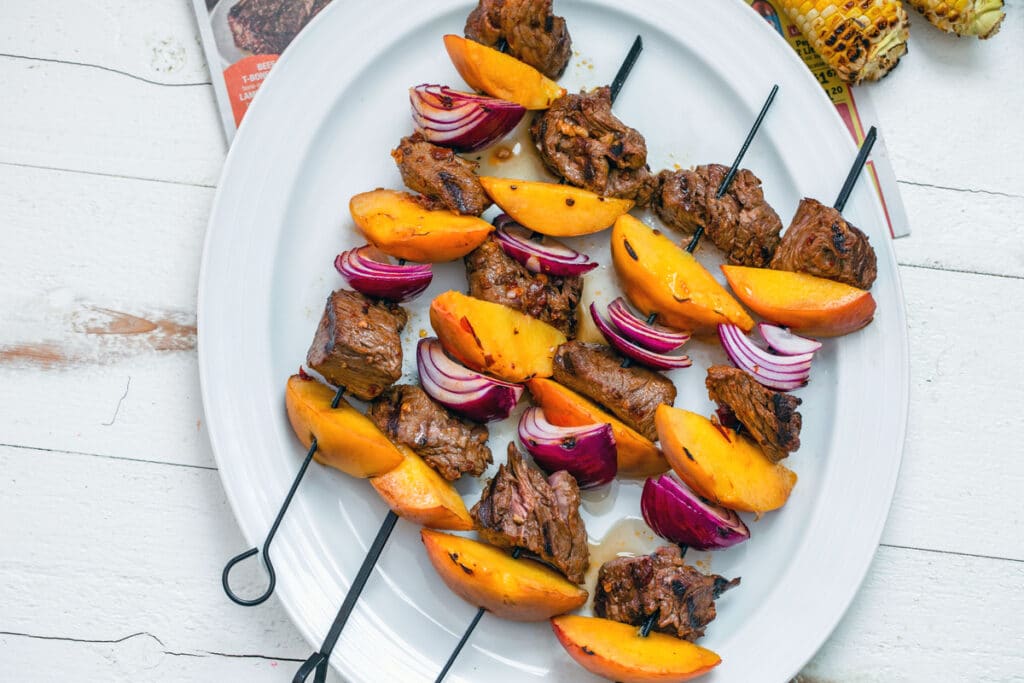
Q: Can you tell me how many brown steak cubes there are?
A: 12